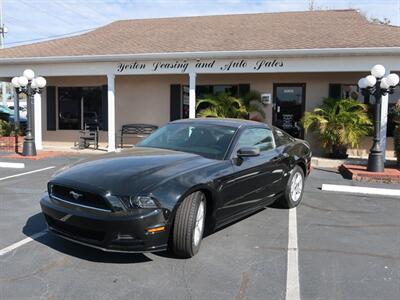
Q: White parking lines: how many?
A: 3